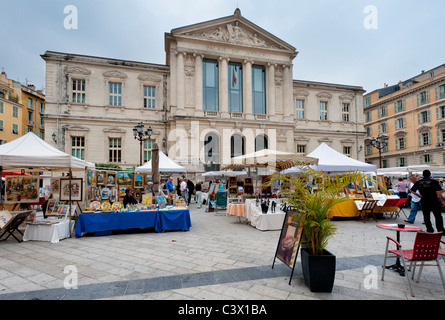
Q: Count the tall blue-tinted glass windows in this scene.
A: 3